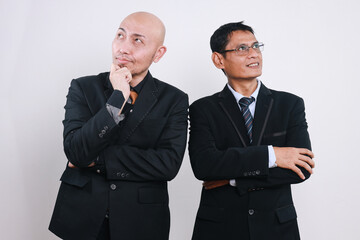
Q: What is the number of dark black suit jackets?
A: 2